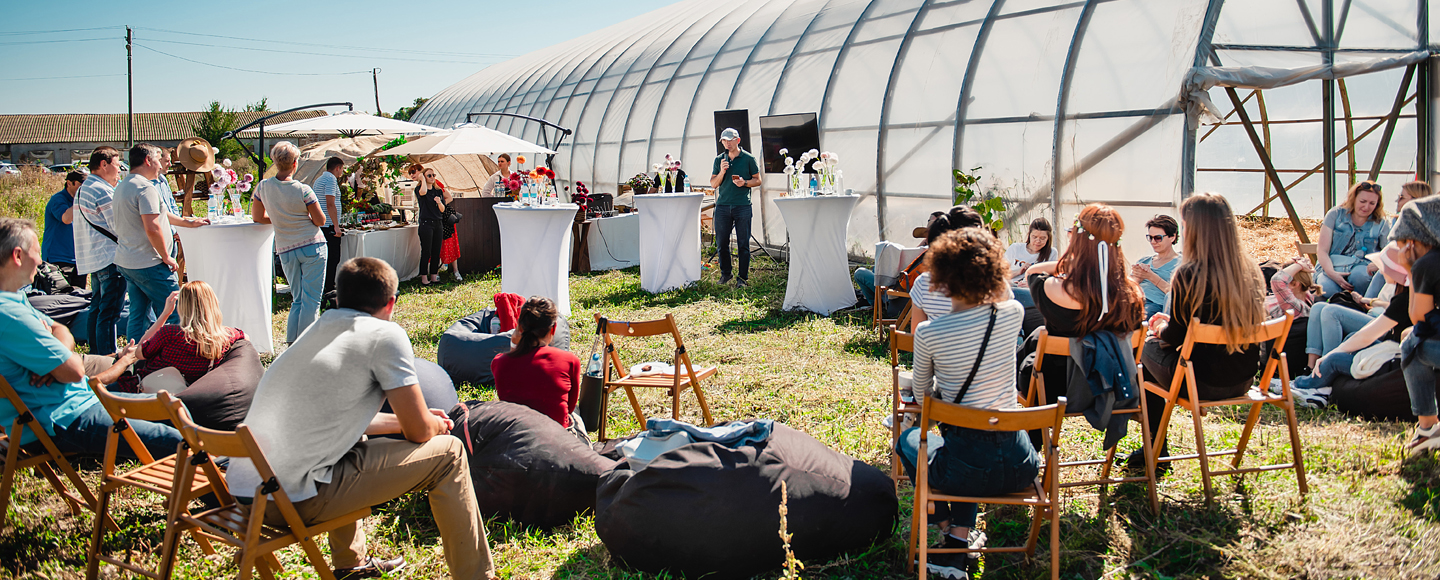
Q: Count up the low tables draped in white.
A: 2